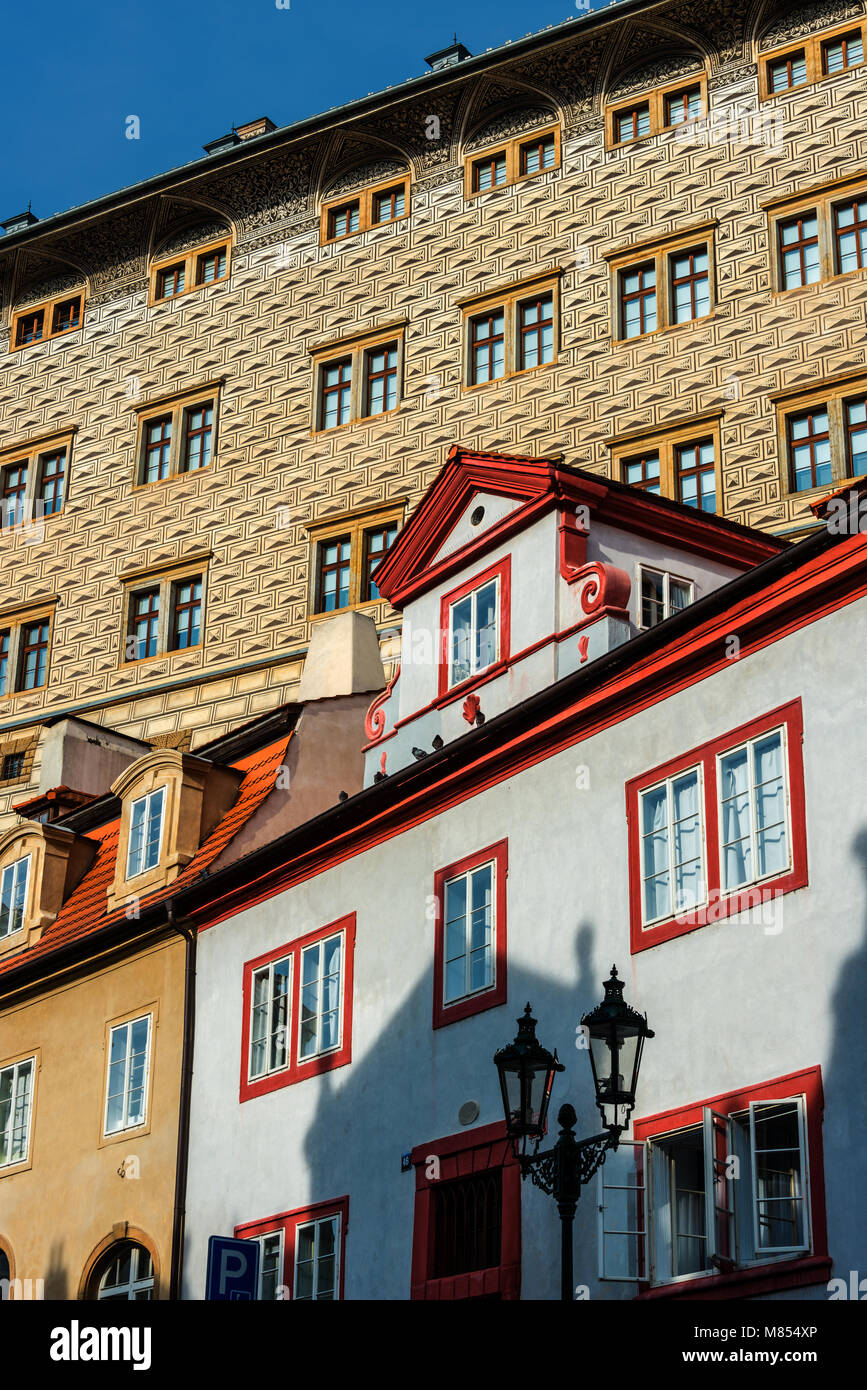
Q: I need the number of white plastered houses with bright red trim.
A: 1